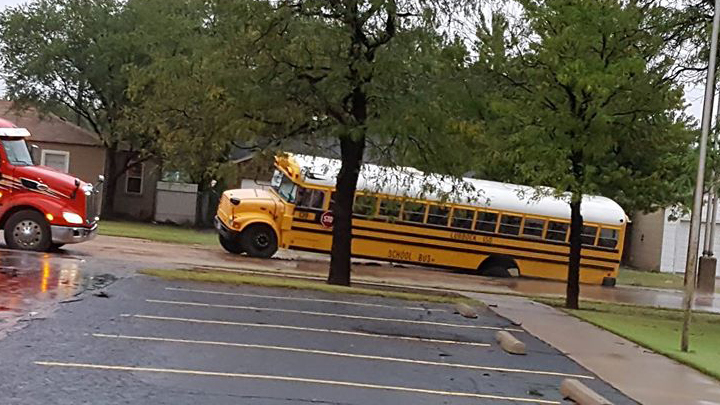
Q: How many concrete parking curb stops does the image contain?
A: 3